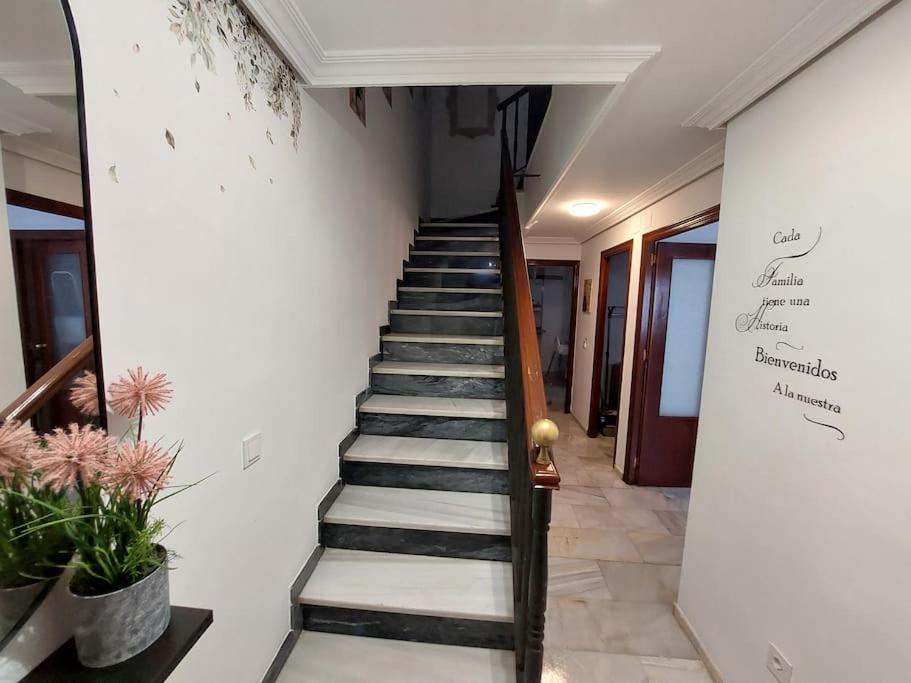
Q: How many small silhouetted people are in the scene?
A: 0